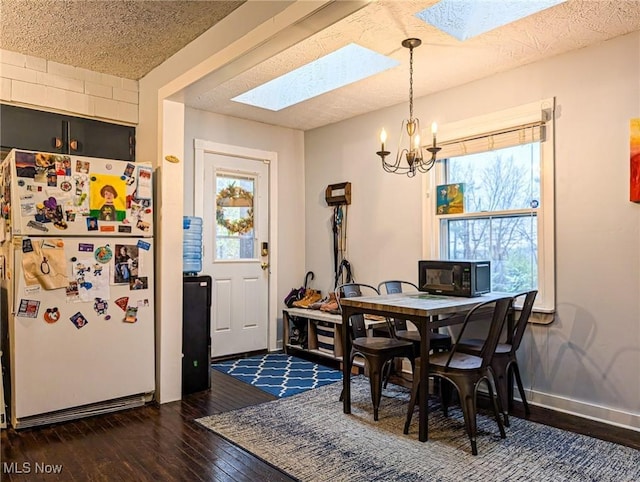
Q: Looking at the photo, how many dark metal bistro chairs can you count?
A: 4